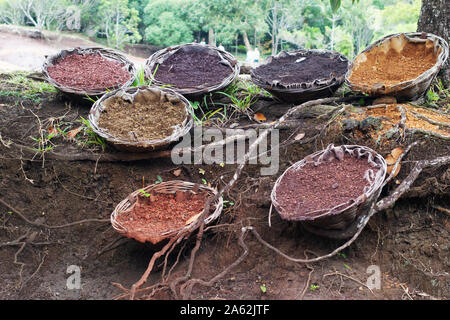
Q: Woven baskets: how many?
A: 7